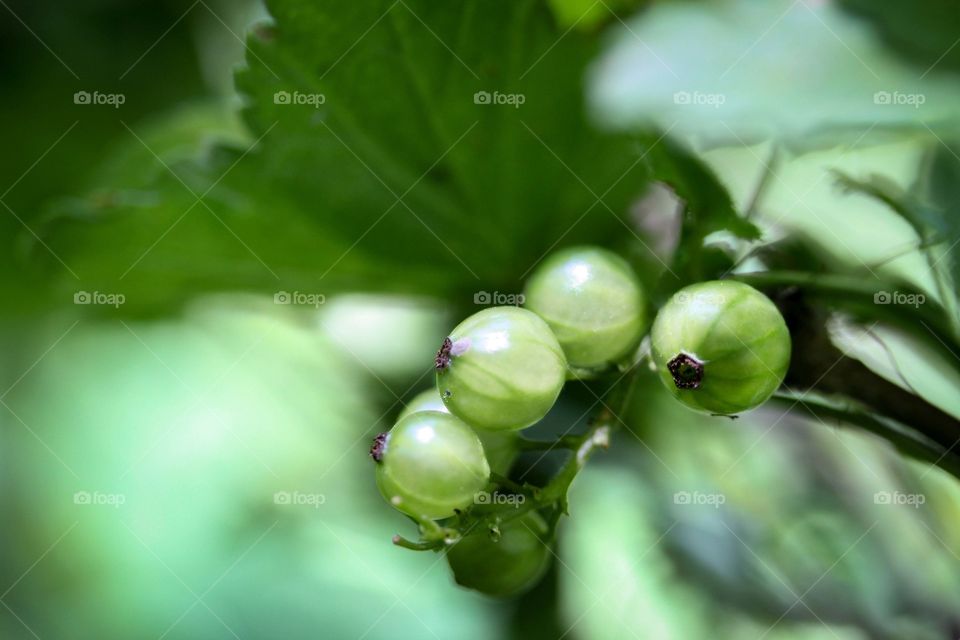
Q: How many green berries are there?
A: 6